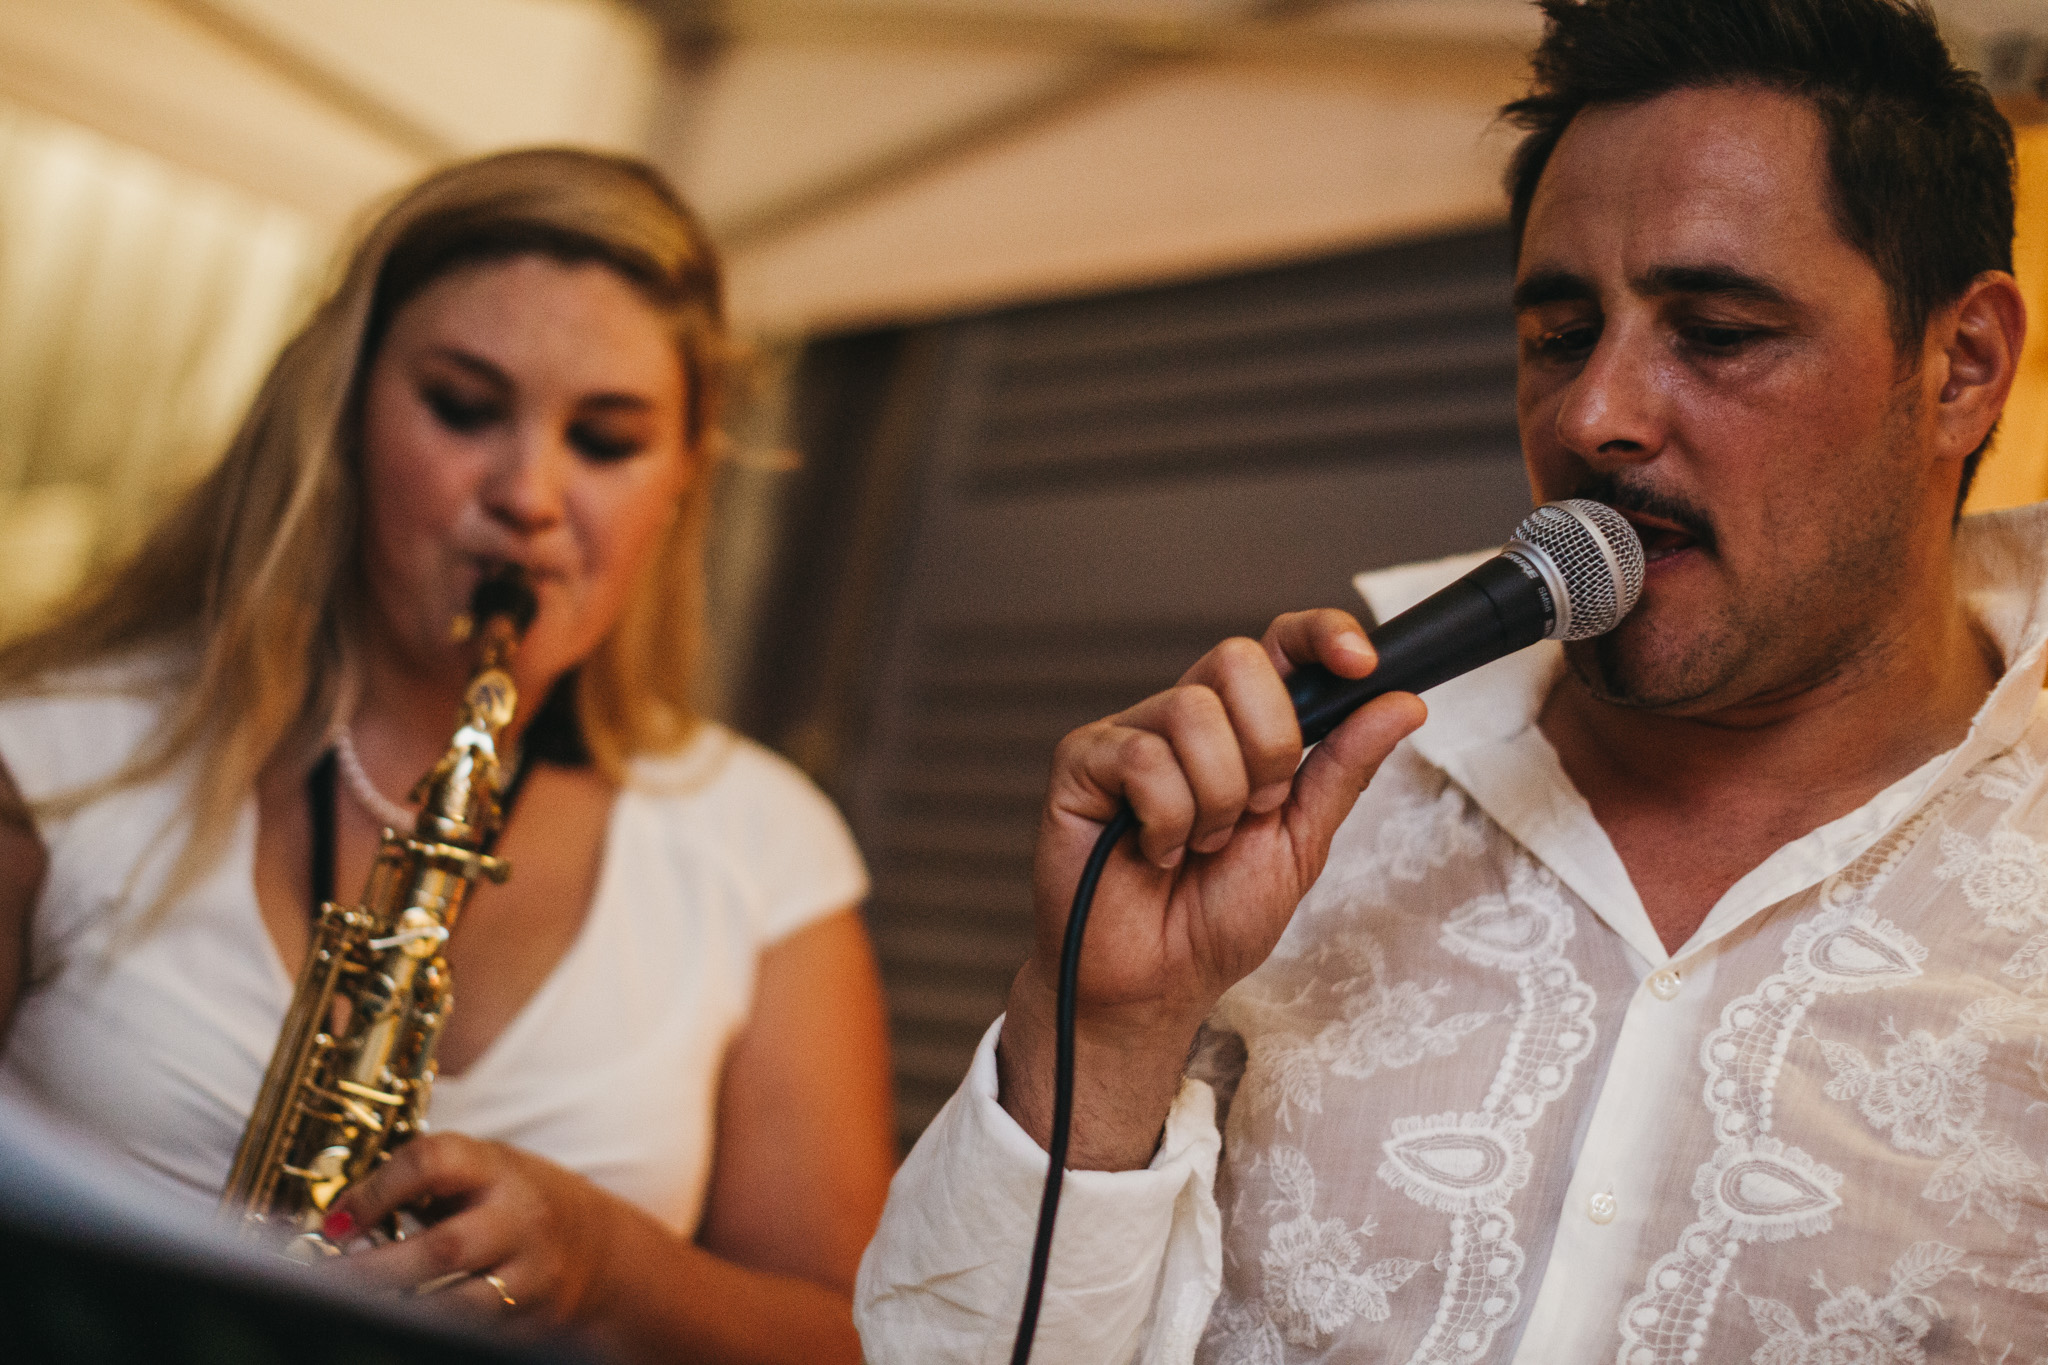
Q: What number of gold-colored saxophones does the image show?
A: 1